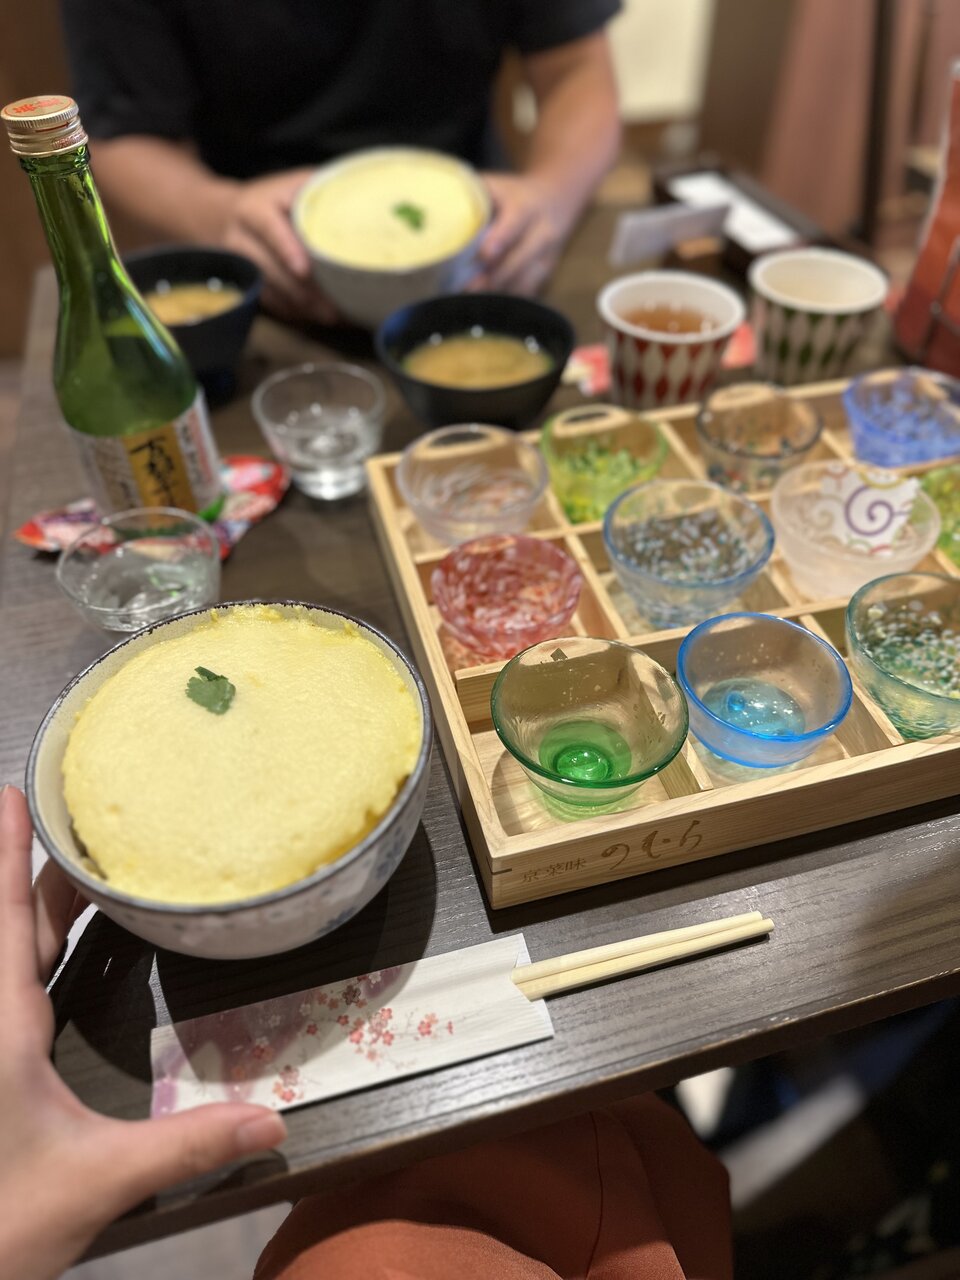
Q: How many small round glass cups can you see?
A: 13